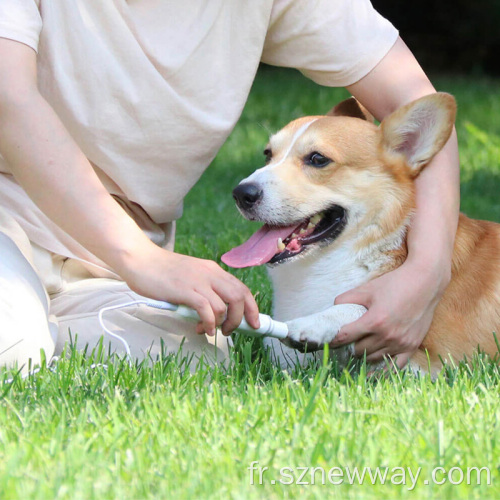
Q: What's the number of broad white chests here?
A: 1